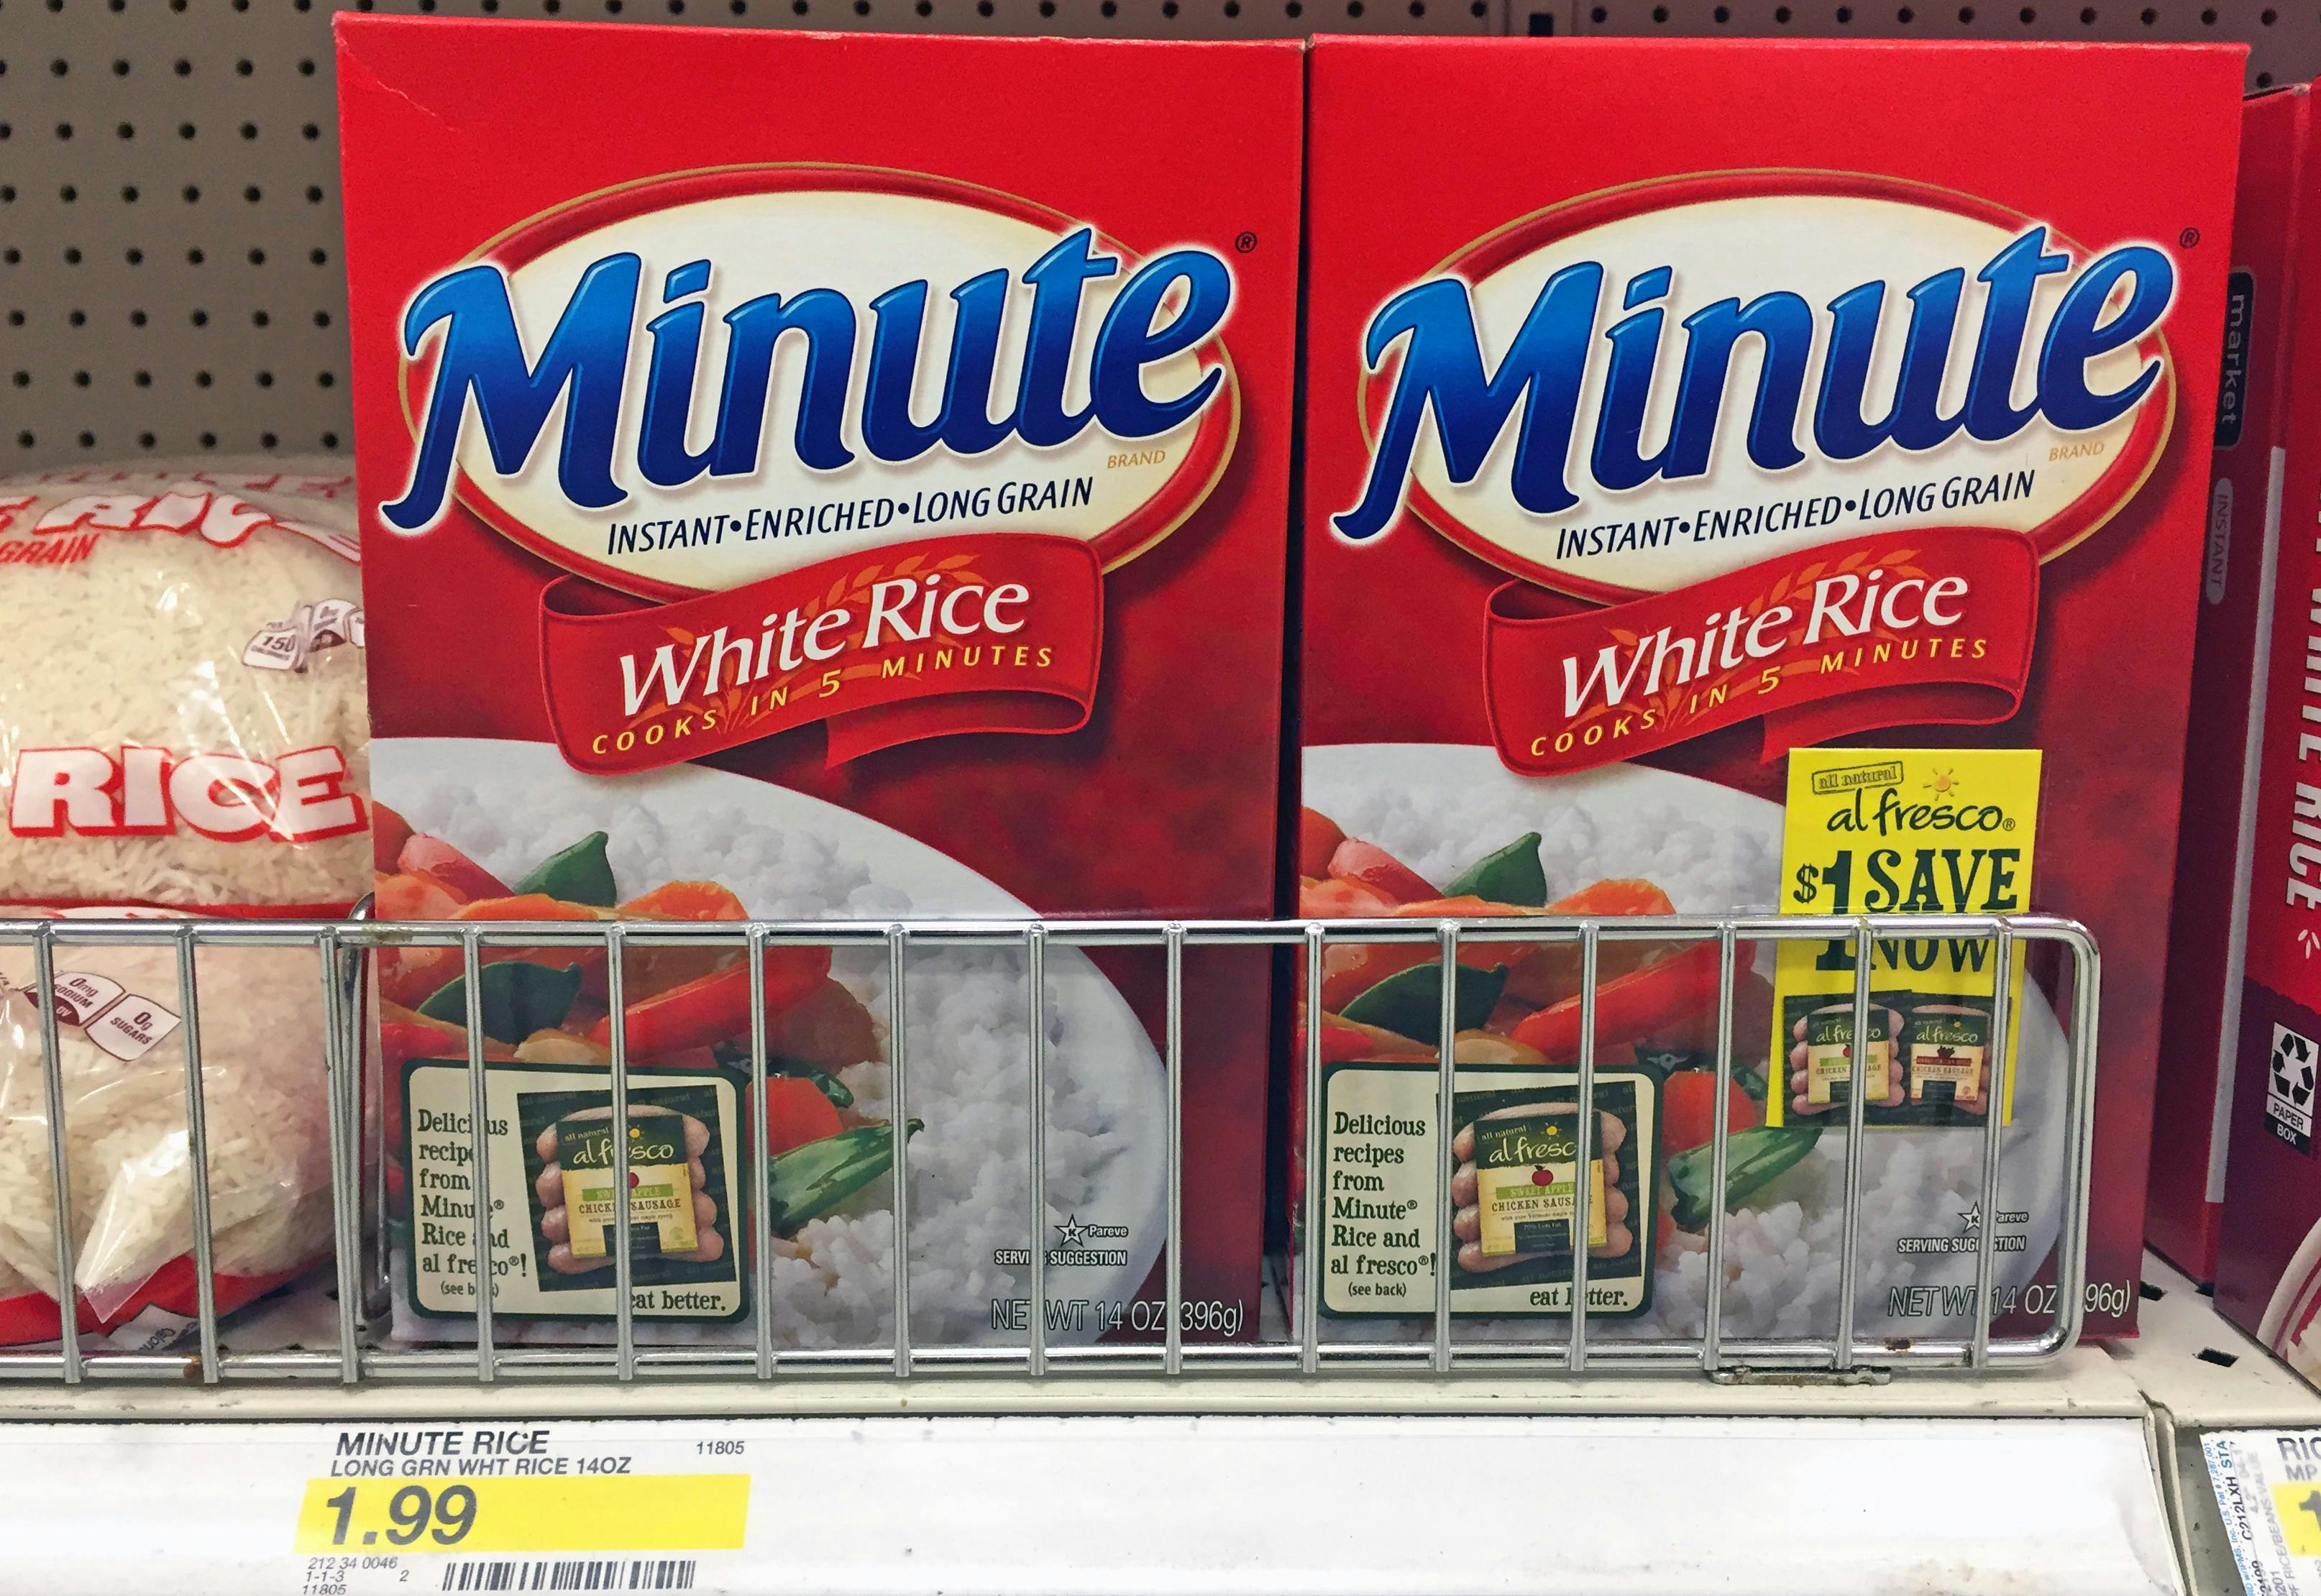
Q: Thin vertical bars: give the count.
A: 15